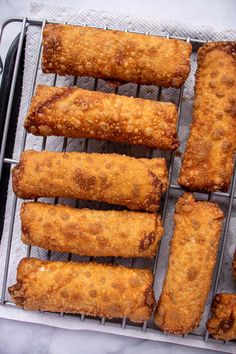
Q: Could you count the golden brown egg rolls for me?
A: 8